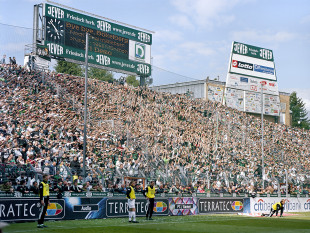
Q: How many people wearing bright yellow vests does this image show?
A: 4